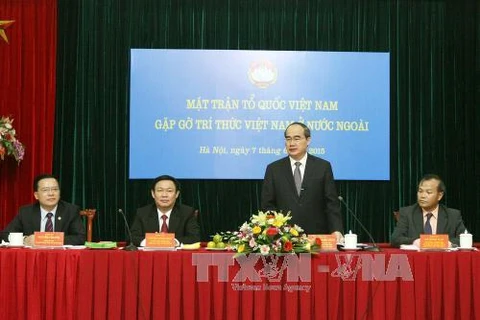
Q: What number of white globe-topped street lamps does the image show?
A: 0